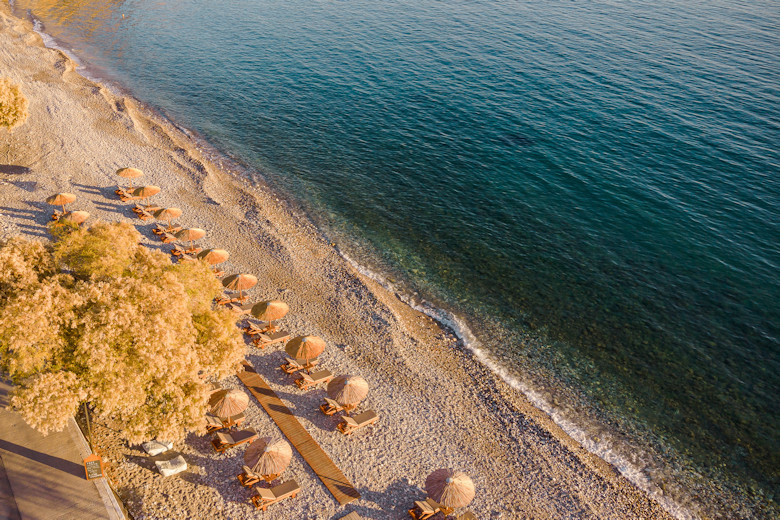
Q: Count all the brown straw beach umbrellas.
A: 14